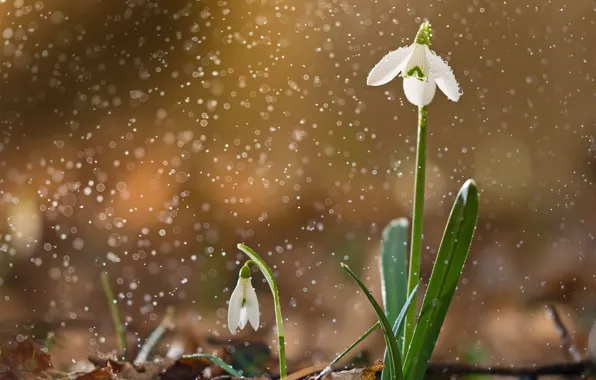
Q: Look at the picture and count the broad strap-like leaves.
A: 2